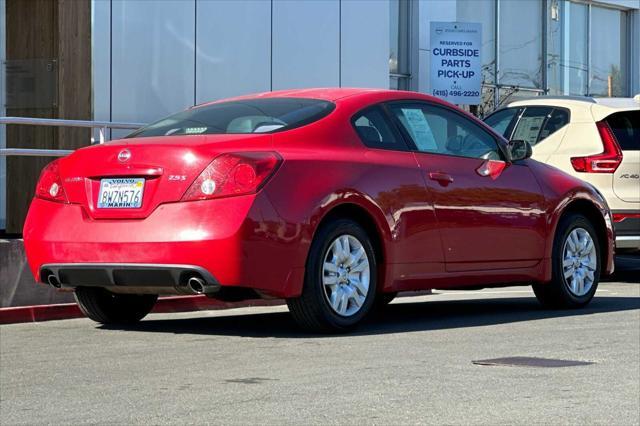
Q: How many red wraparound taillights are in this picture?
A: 3